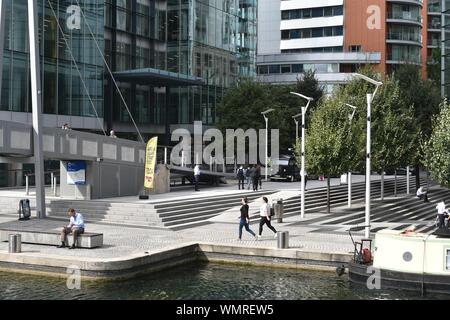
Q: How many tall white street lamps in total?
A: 5